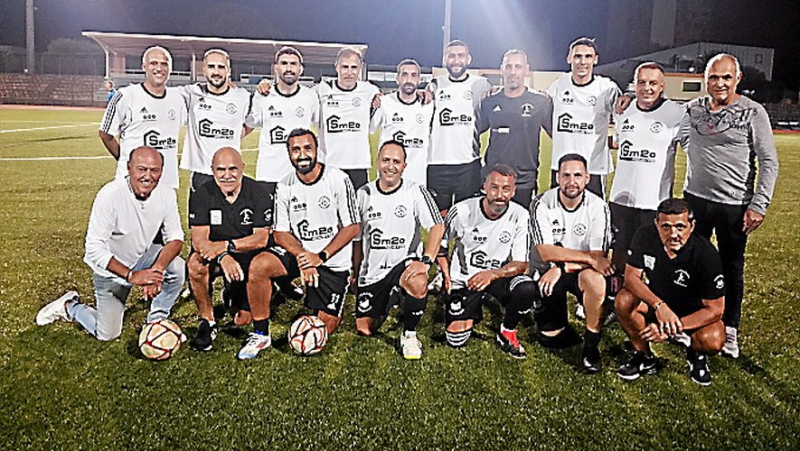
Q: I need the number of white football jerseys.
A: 12